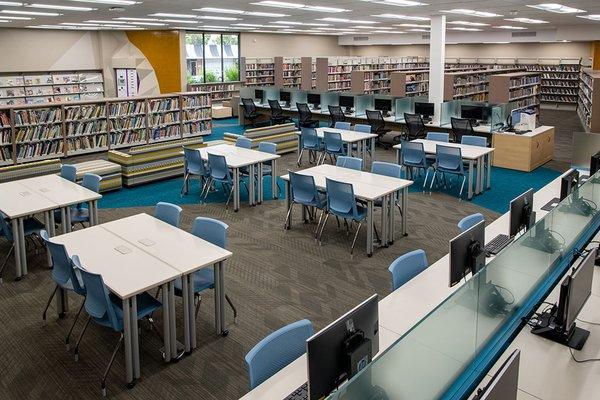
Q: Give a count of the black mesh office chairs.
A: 7